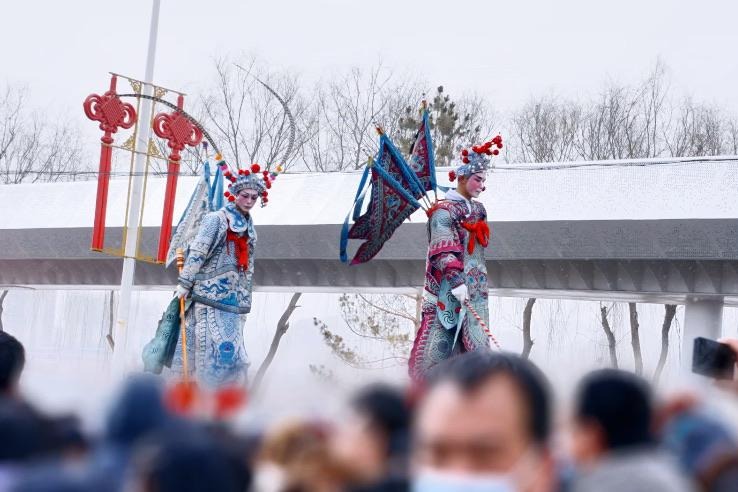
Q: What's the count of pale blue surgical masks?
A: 1